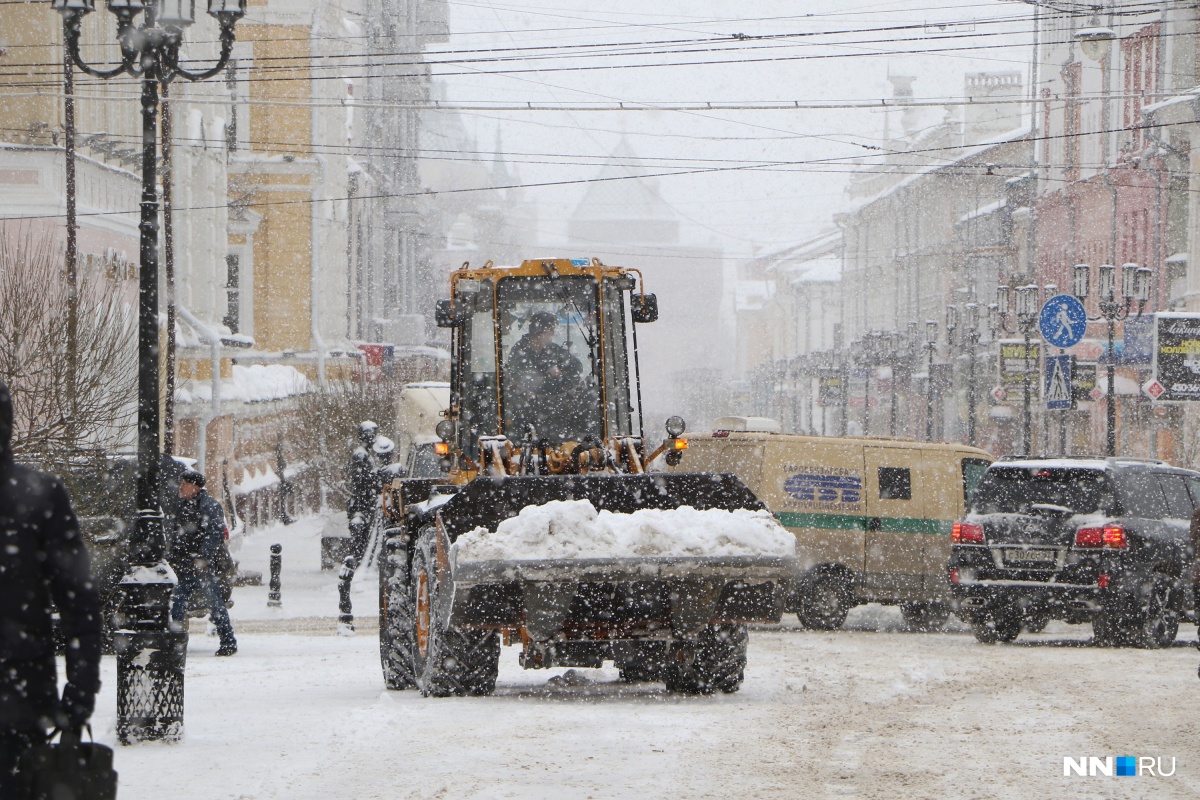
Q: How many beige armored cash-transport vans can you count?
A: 1